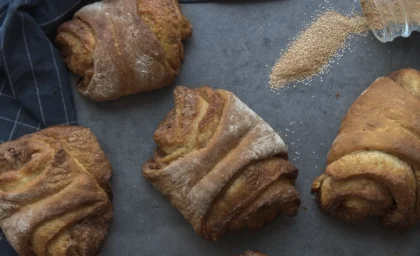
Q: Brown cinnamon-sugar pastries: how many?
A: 4